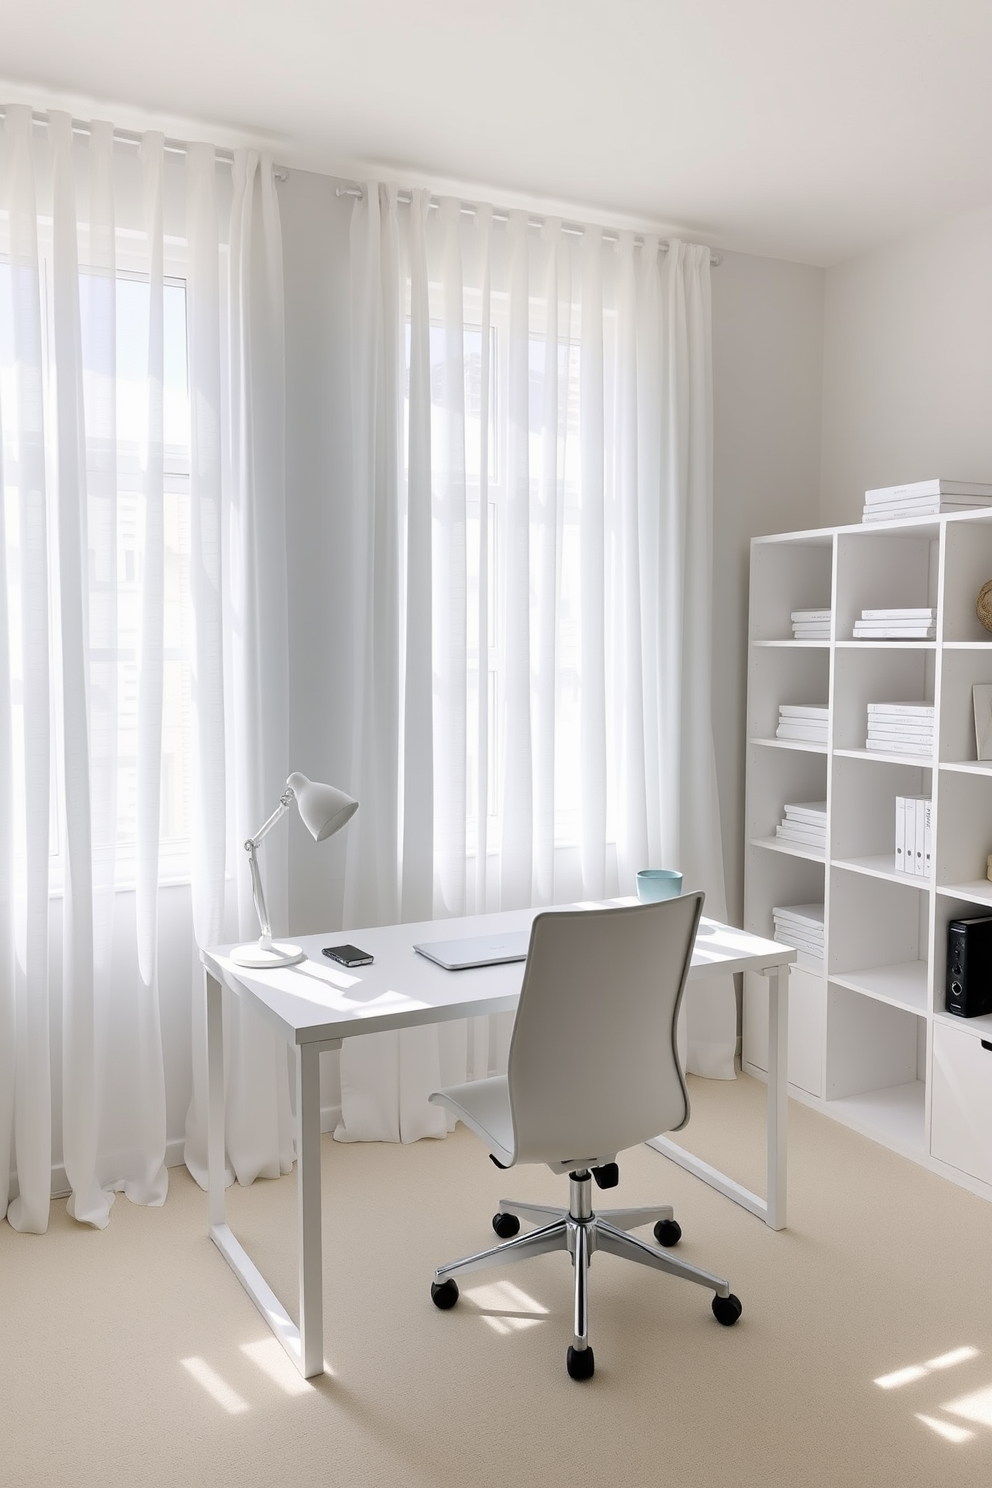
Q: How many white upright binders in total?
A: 4